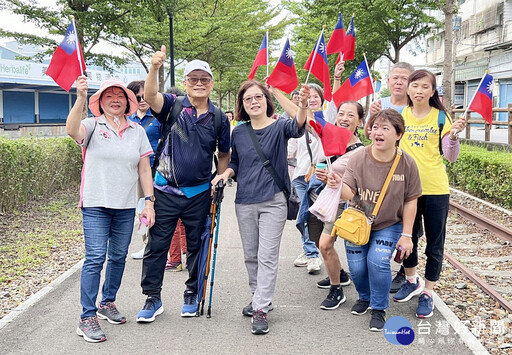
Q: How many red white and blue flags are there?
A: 9